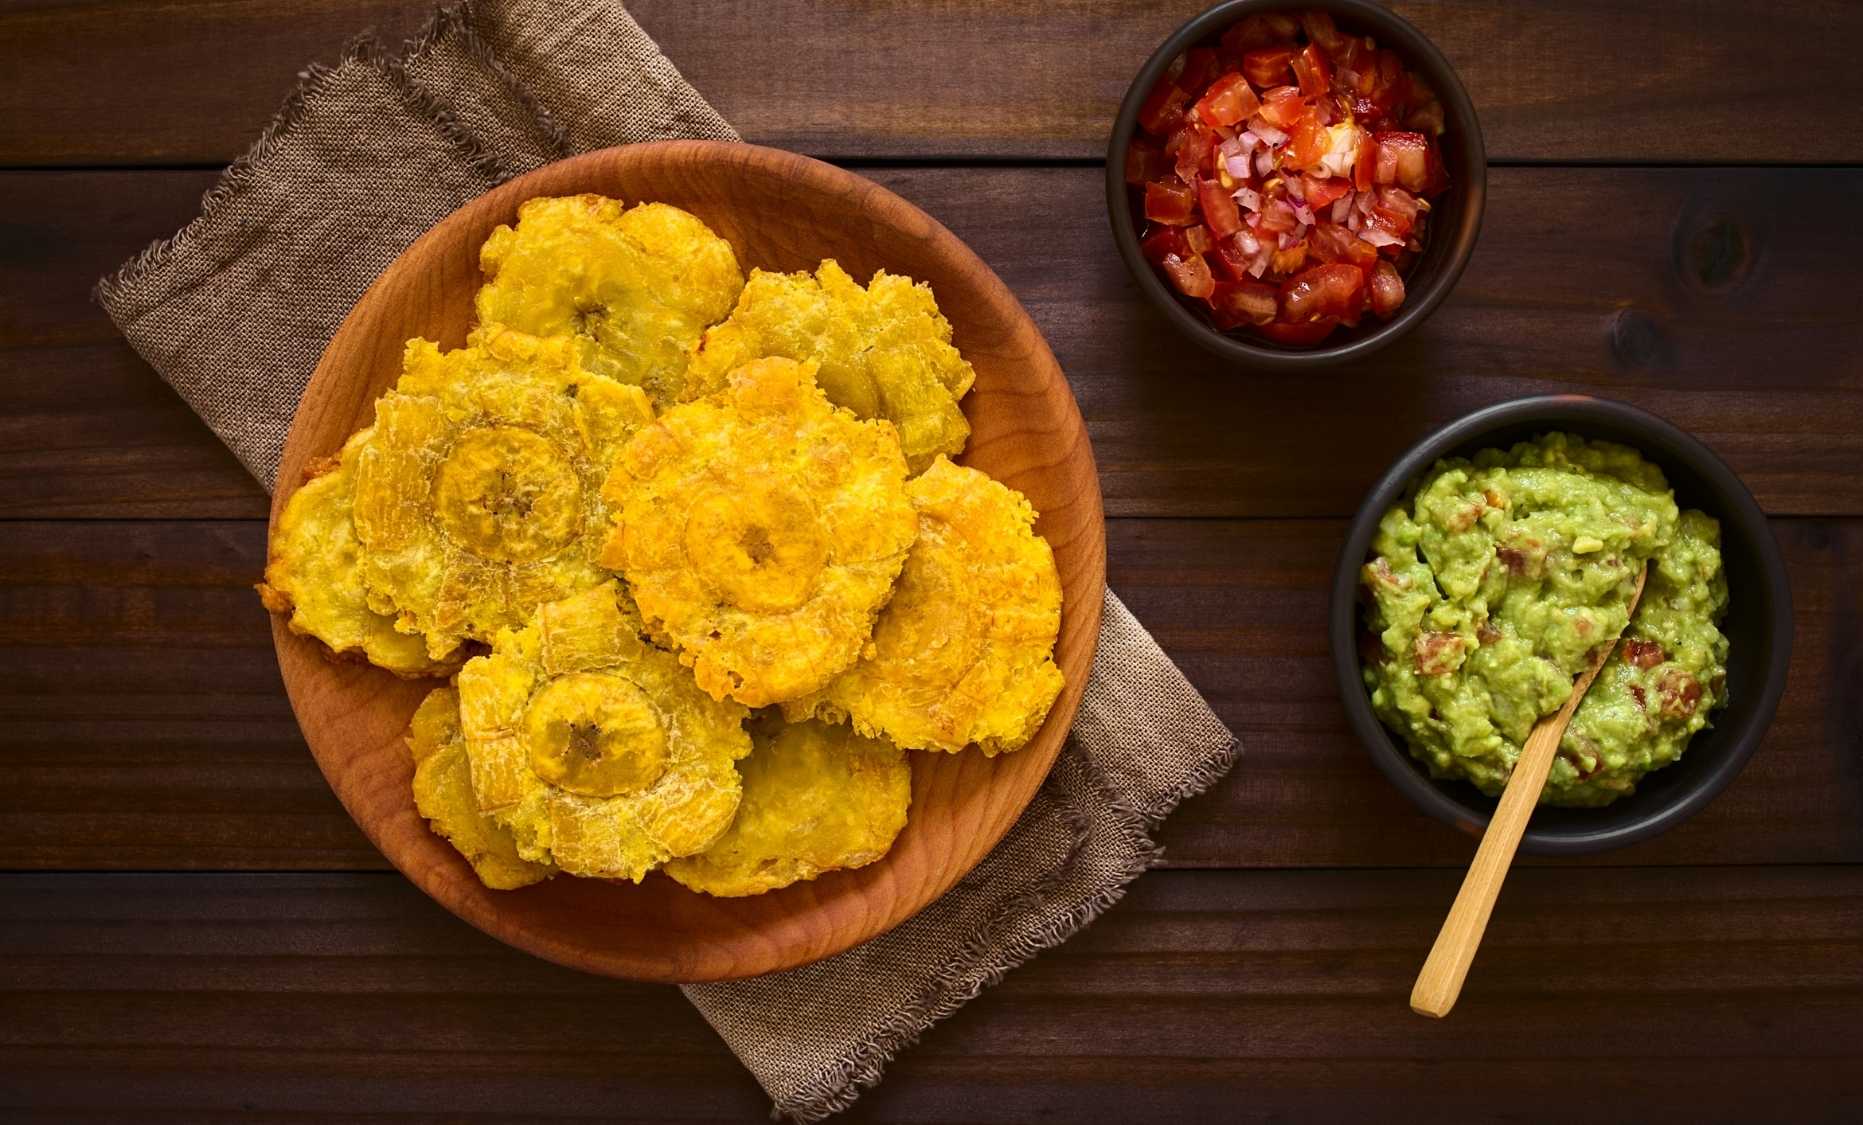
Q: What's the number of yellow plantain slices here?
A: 9